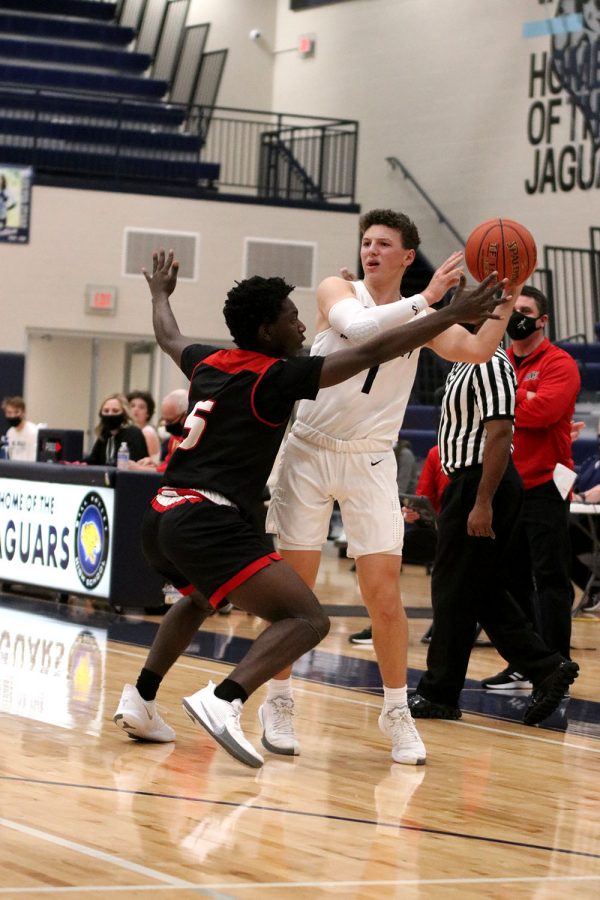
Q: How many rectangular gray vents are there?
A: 2